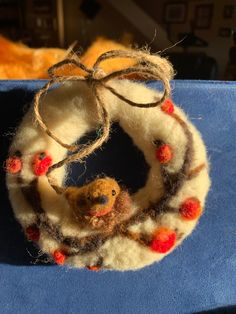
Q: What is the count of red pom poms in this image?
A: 9